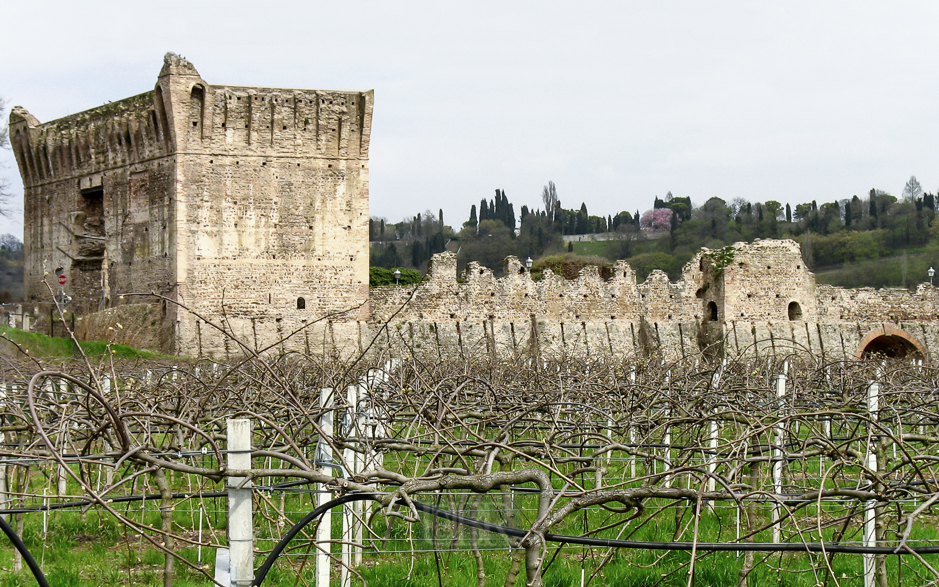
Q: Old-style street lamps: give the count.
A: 3